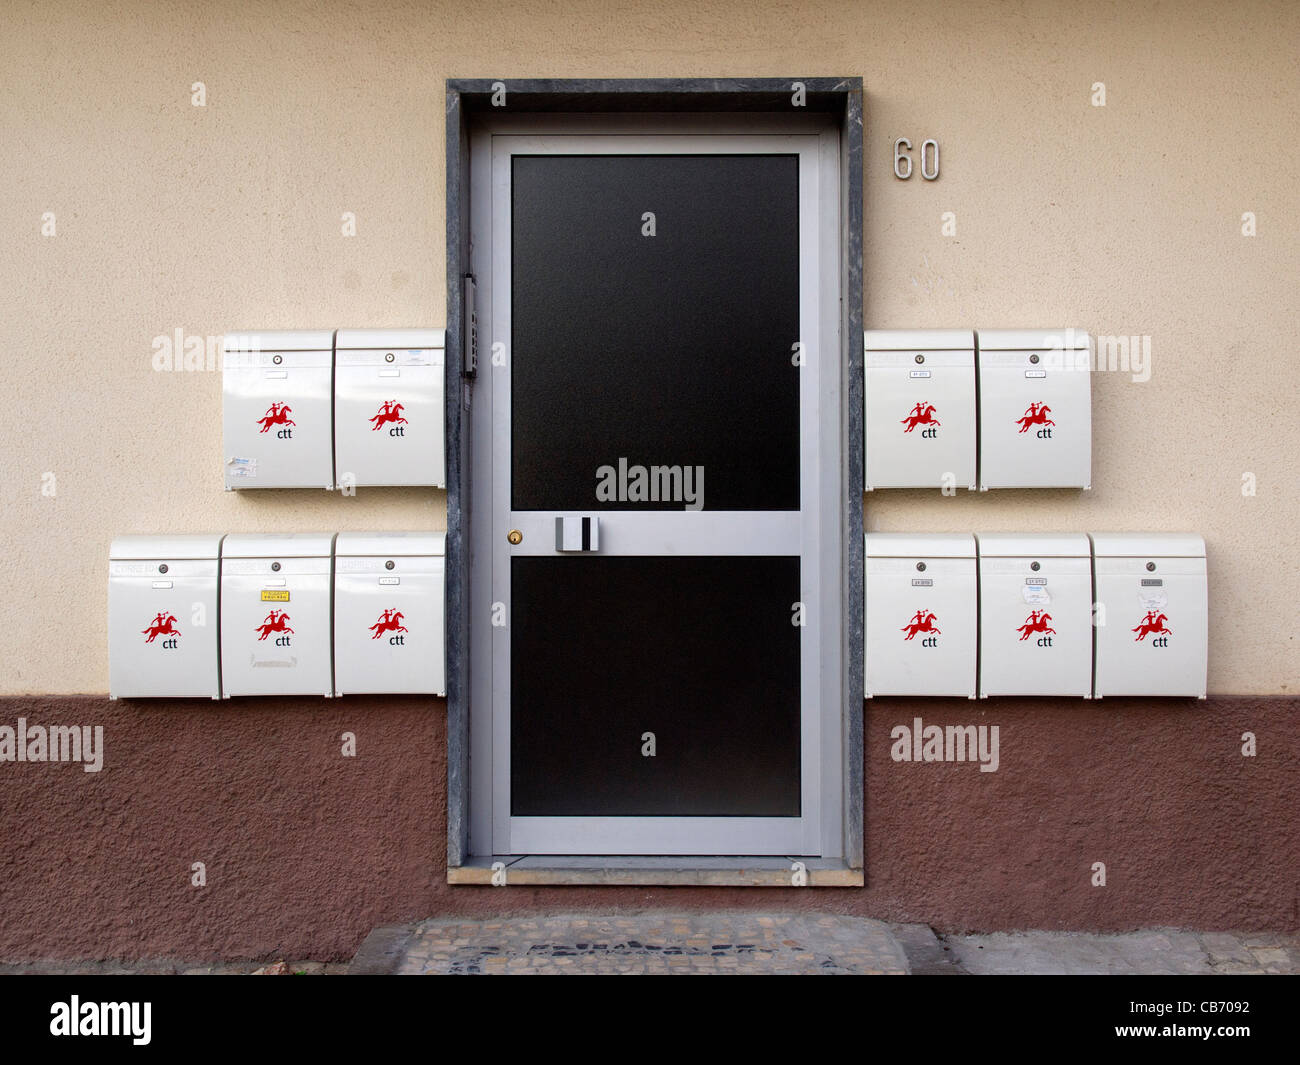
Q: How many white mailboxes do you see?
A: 10